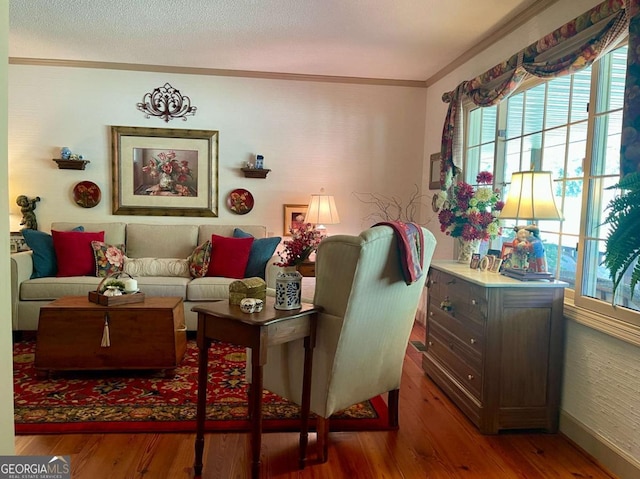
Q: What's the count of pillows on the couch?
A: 7